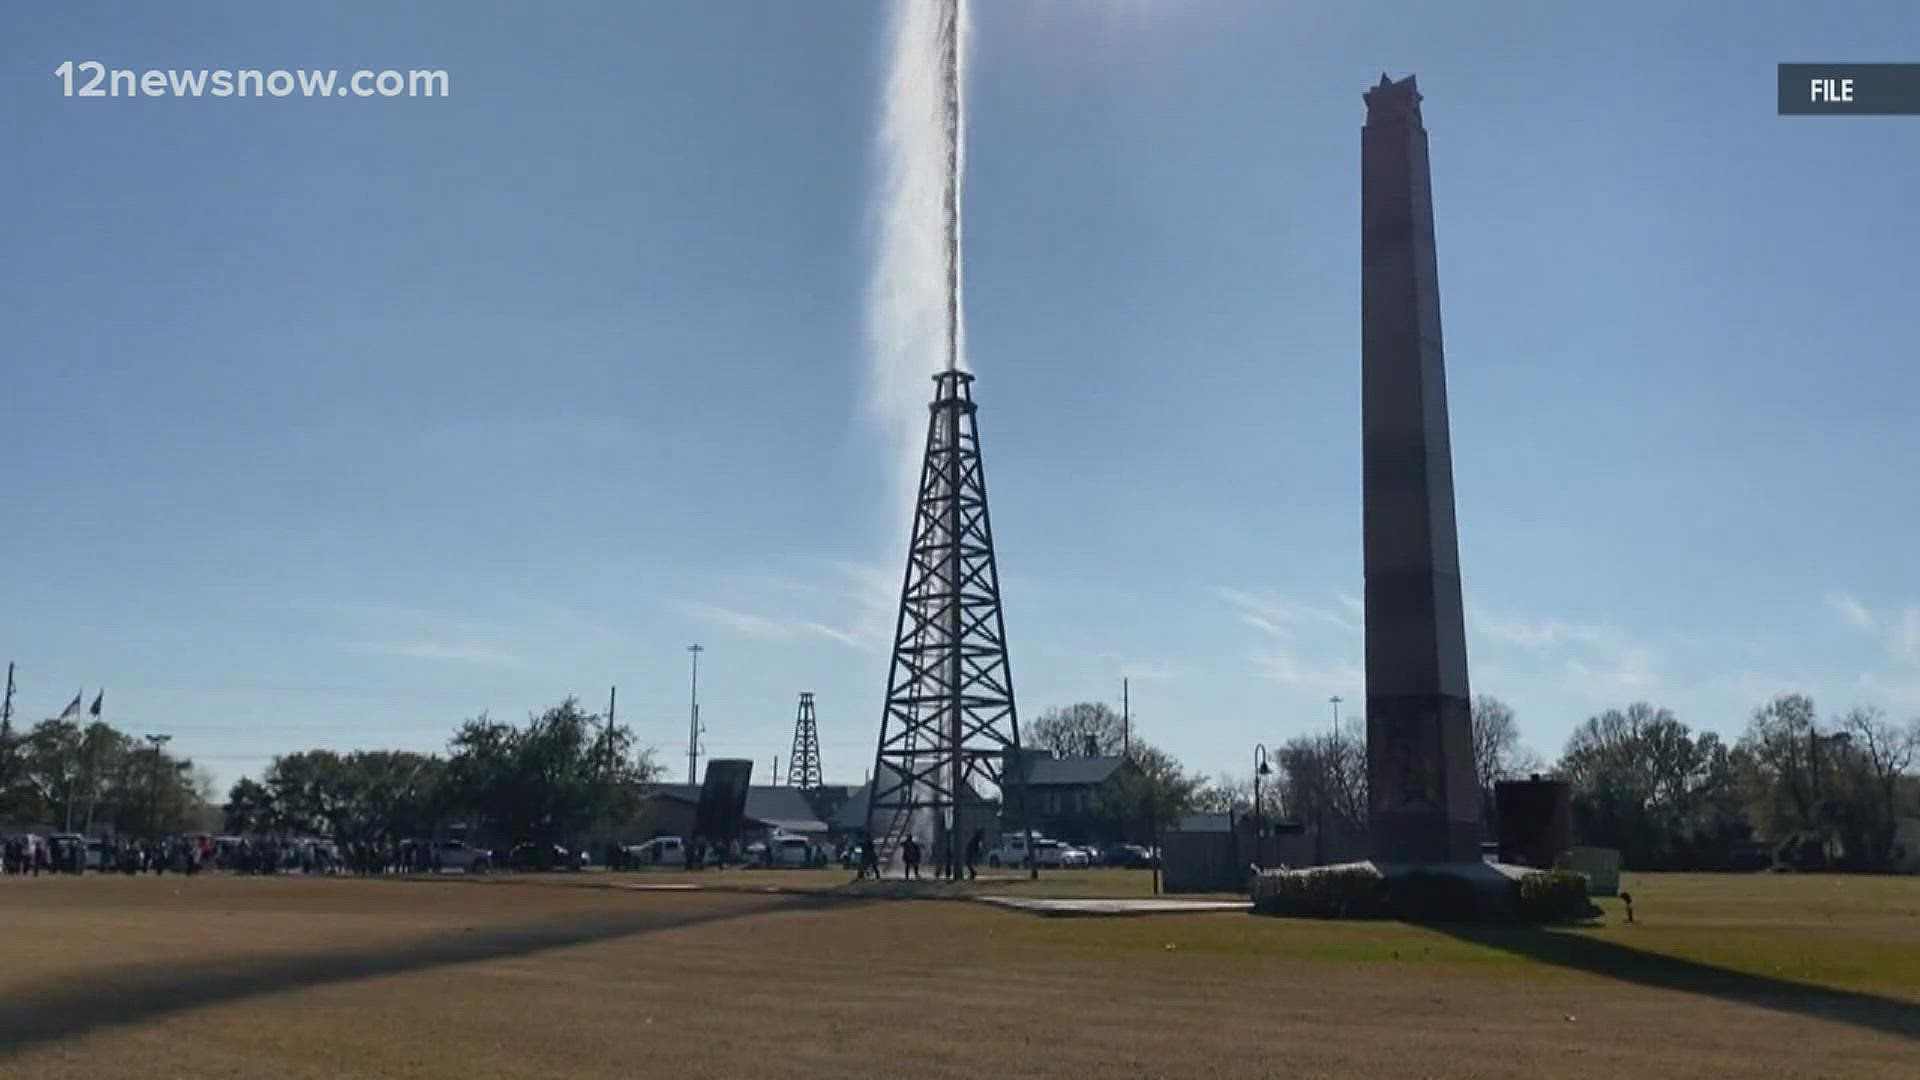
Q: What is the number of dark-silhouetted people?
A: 3